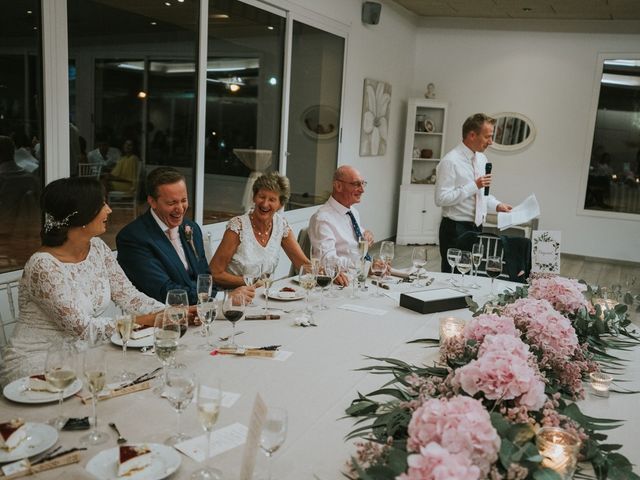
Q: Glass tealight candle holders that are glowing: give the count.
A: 4